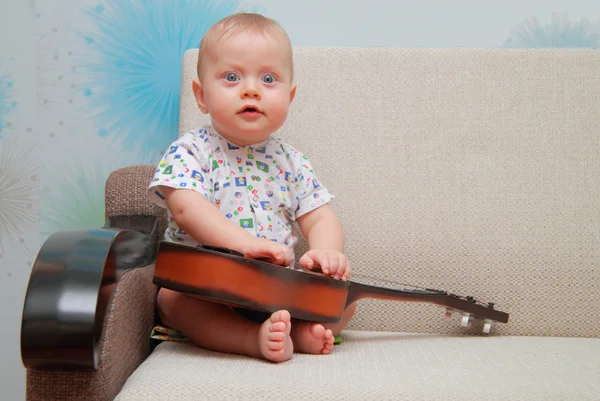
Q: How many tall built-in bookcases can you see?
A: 0